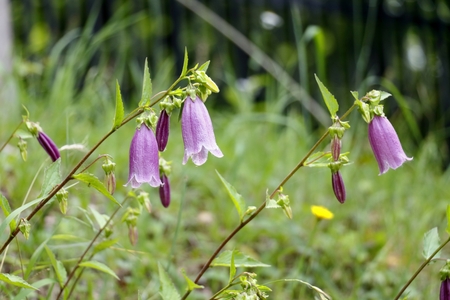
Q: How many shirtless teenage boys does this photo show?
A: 0